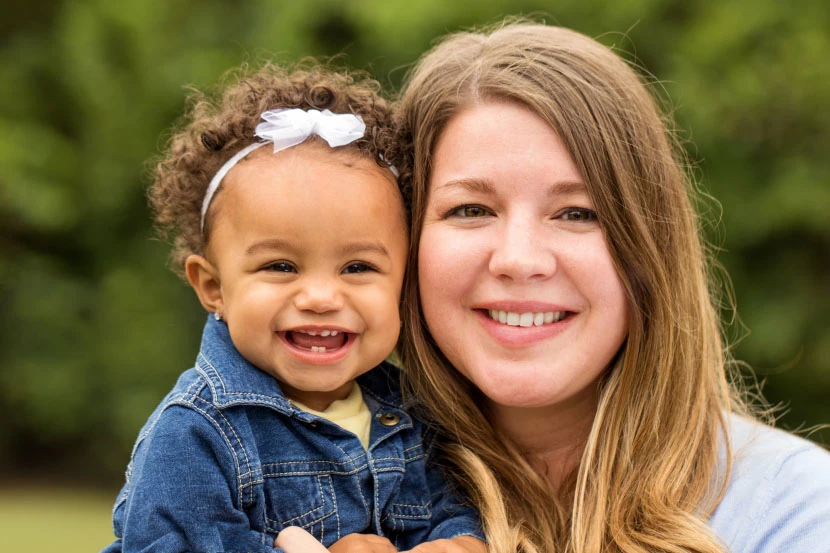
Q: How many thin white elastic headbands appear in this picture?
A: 1